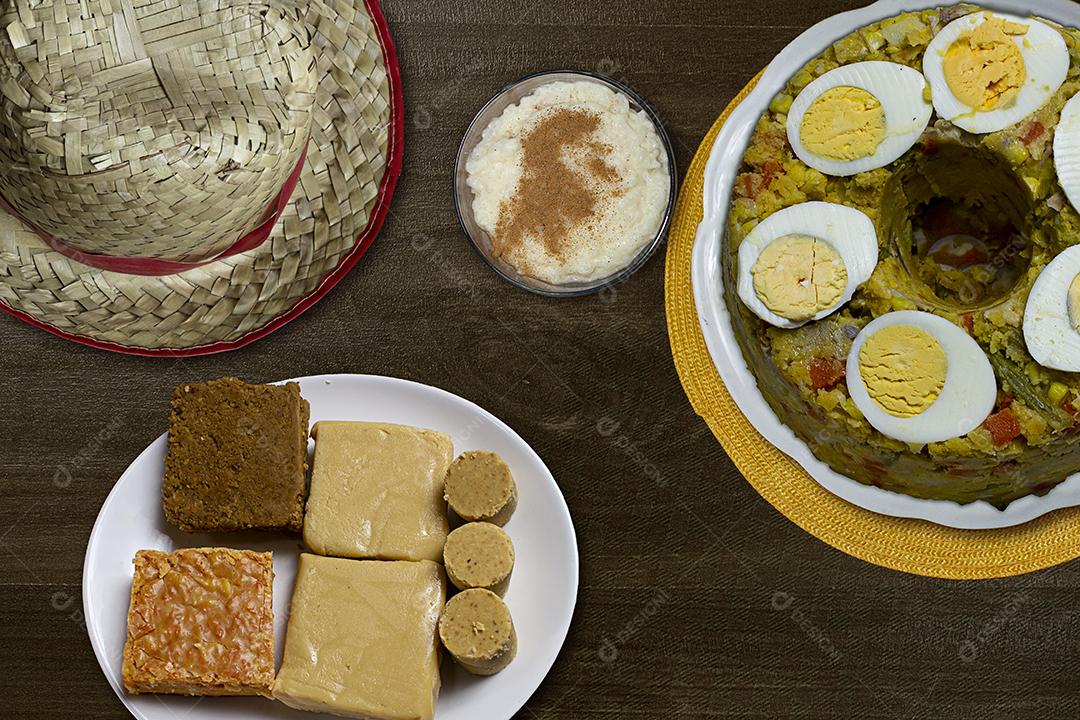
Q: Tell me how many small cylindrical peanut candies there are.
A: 3